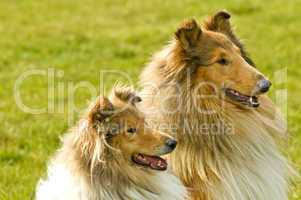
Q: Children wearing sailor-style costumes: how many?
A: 0